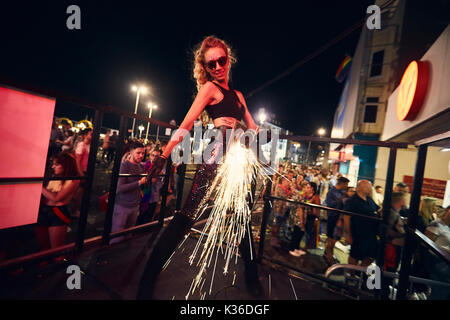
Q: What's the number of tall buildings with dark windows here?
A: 1